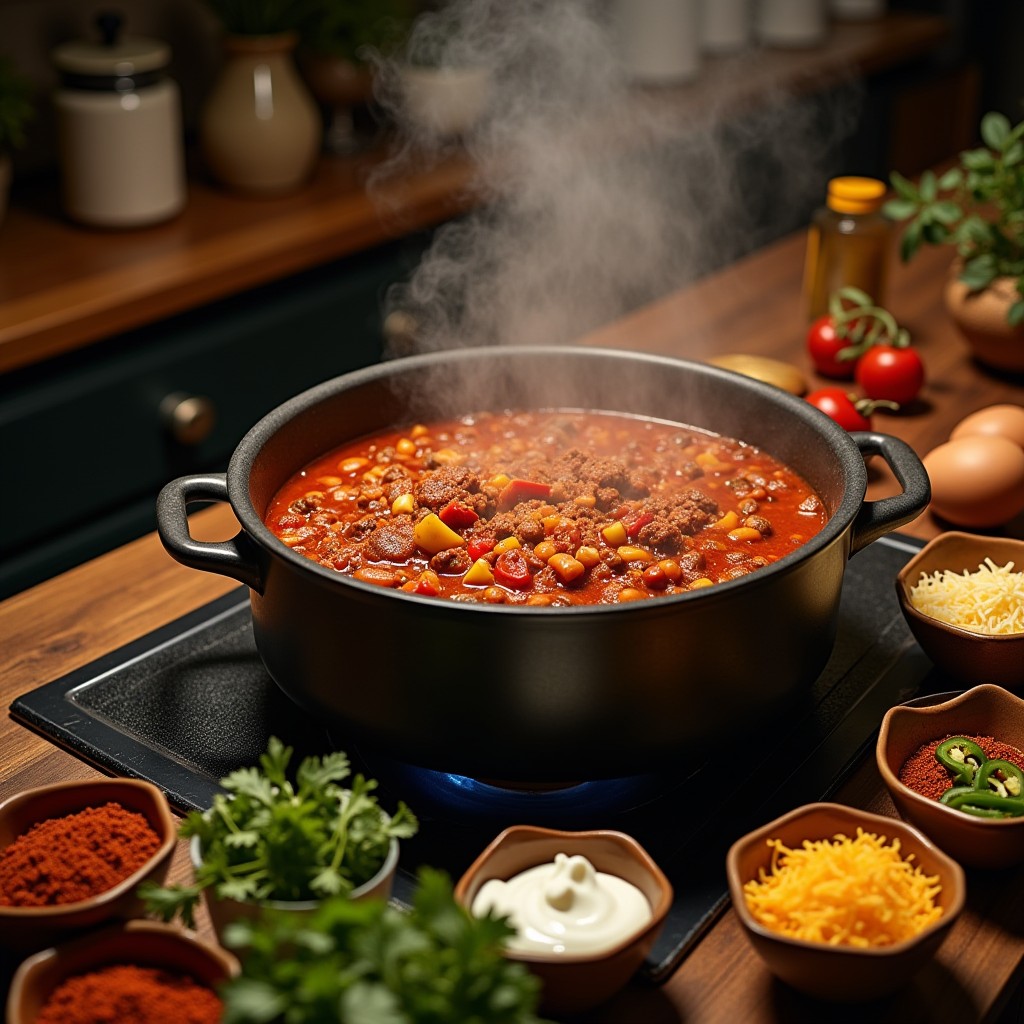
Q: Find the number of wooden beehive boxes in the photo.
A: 0